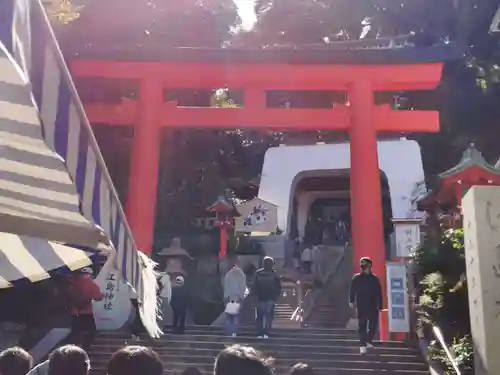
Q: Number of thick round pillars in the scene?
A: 2